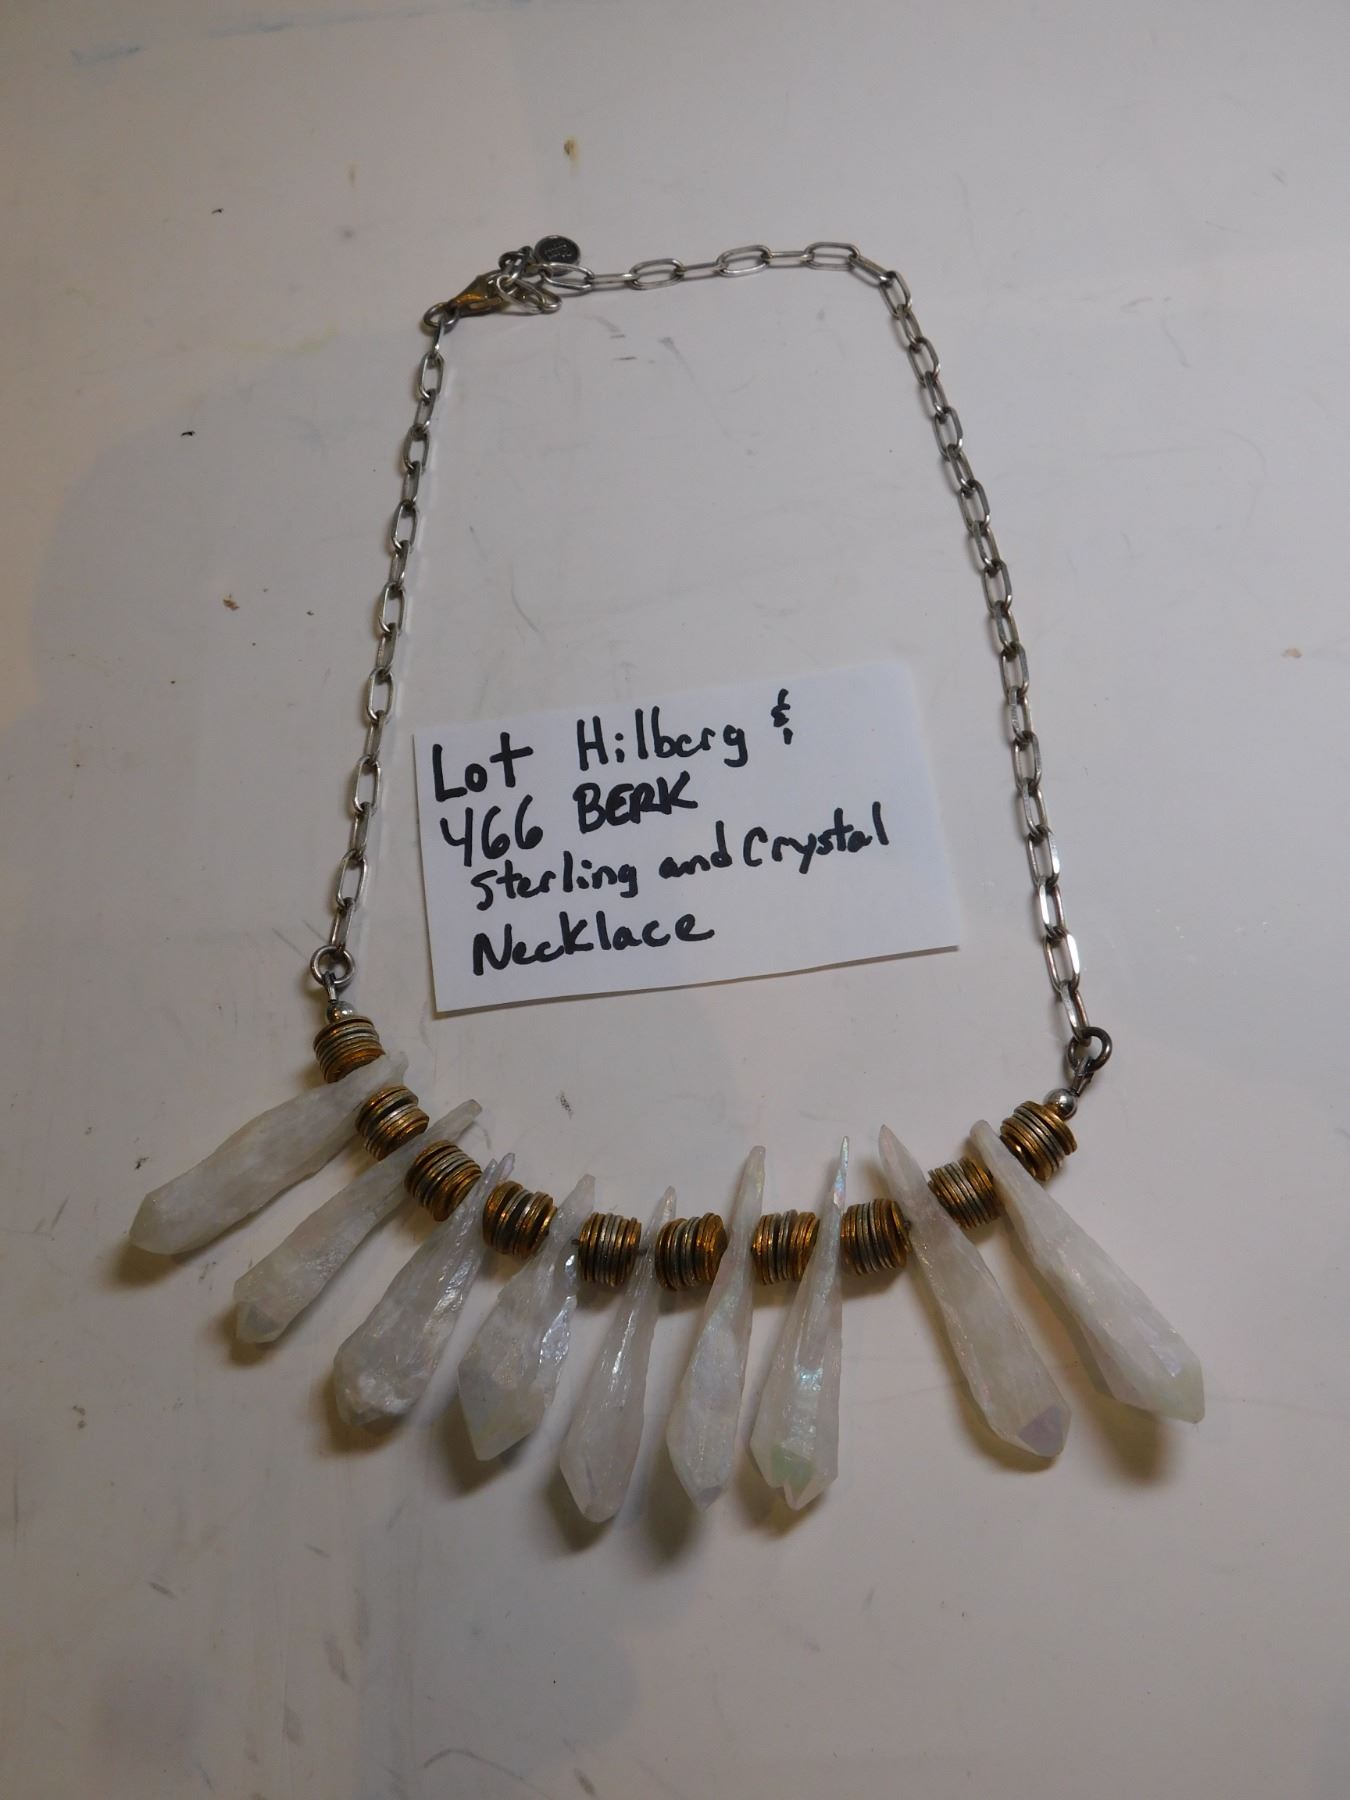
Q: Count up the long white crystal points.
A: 9